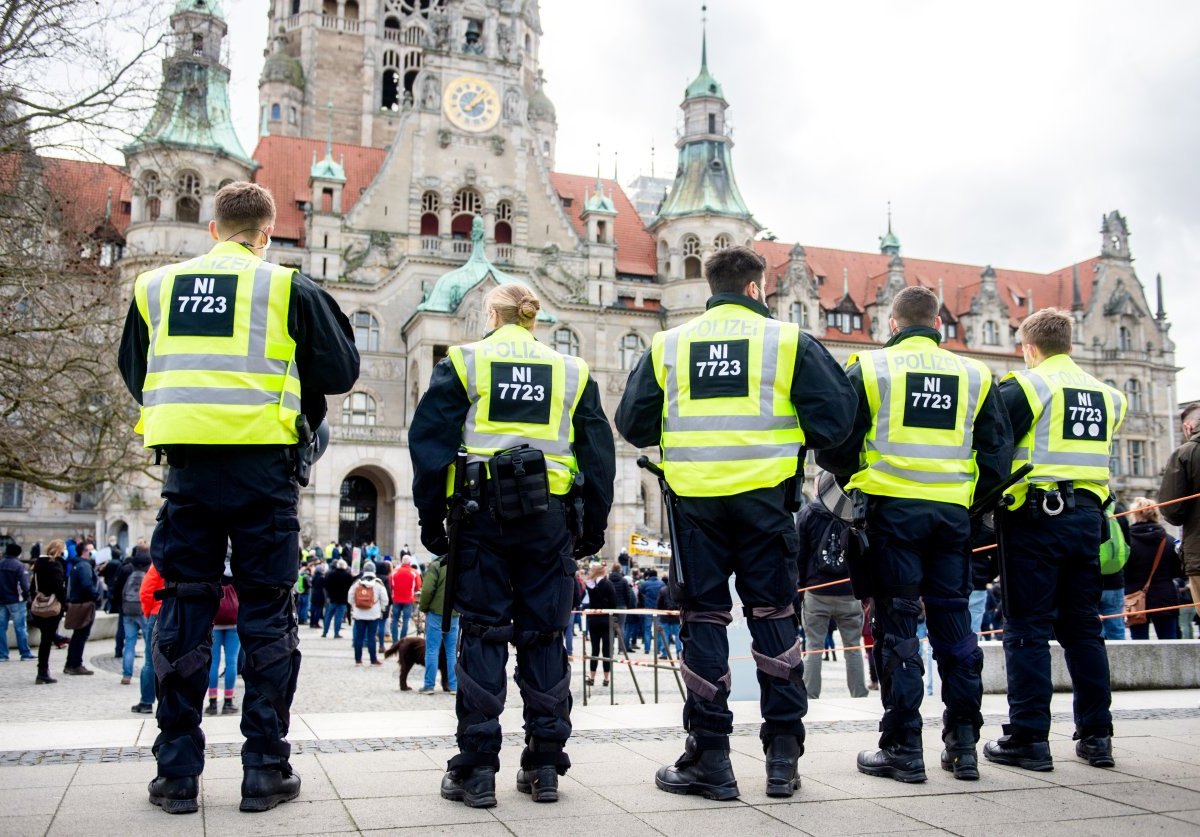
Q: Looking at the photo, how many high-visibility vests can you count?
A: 5